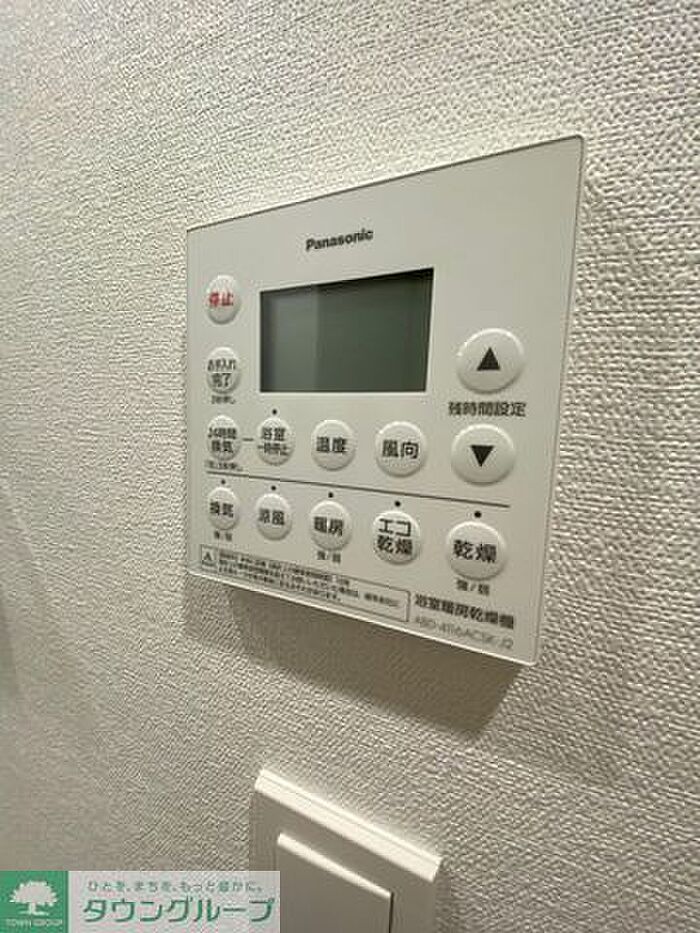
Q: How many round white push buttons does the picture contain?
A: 13